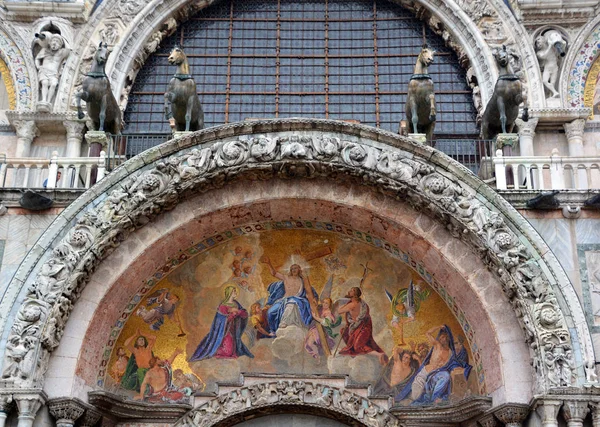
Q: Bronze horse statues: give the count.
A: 4